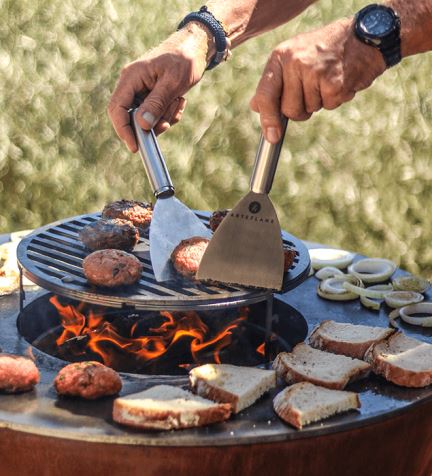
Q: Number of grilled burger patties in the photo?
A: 8